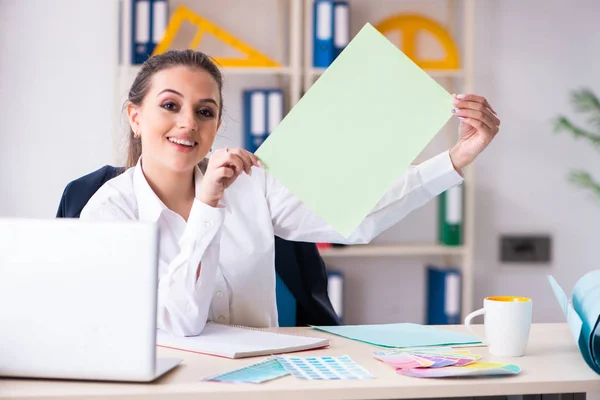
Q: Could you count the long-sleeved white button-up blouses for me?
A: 1